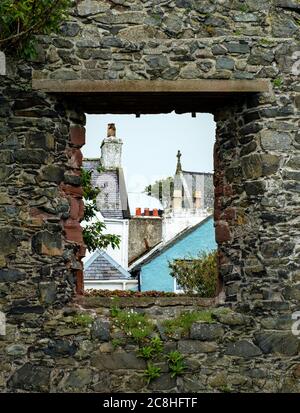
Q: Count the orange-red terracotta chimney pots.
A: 3